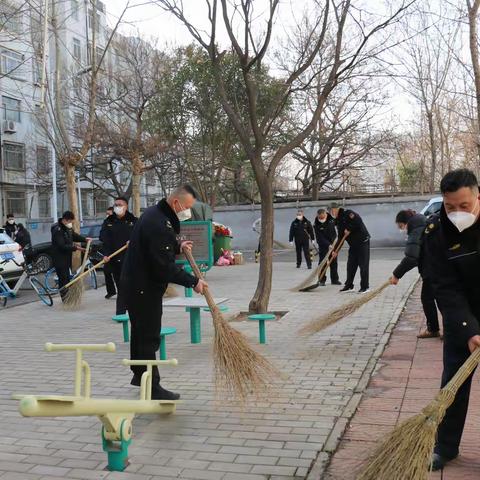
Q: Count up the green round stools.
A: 4